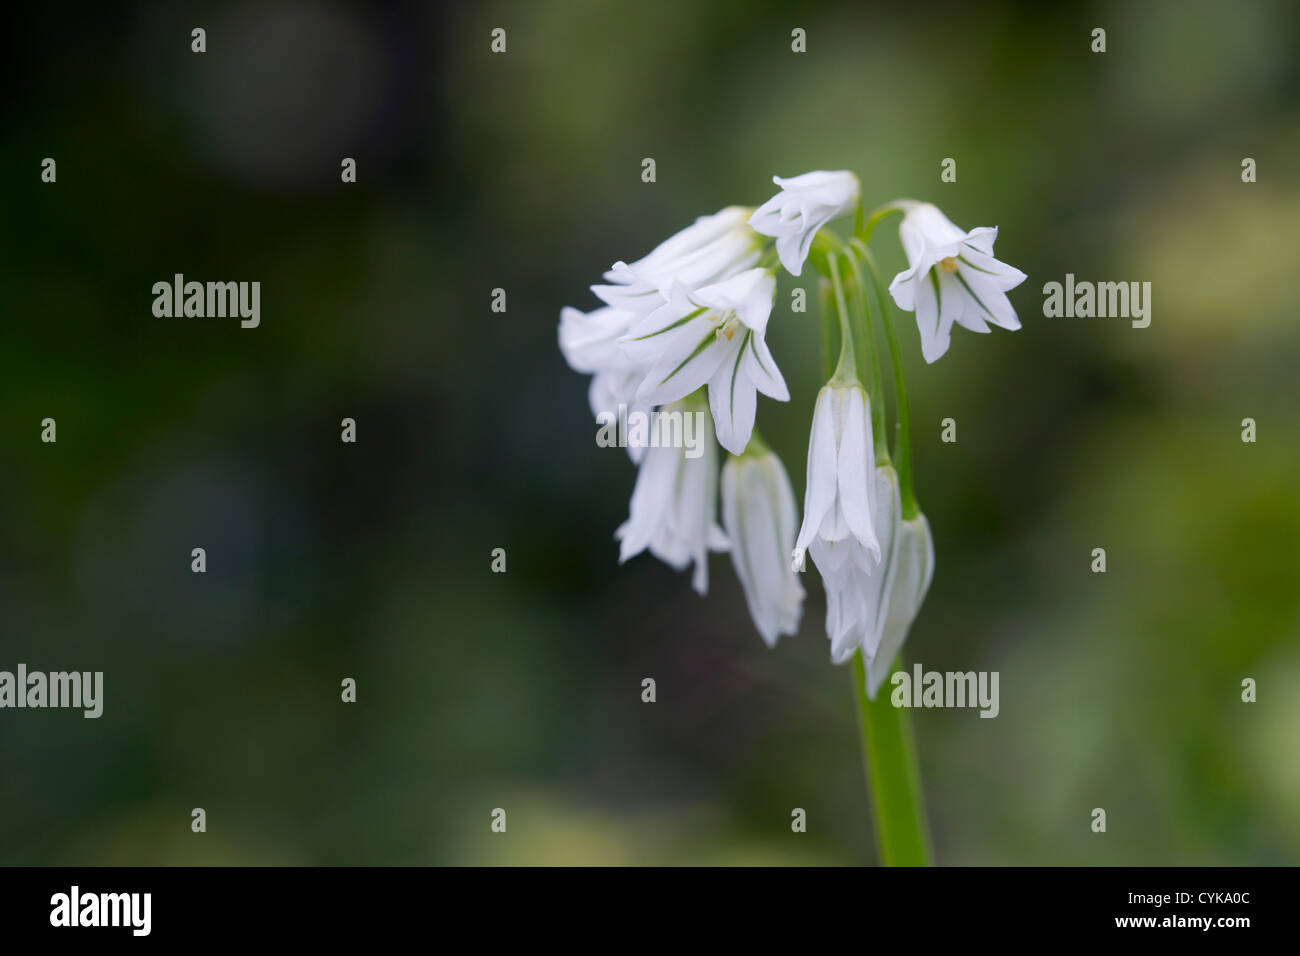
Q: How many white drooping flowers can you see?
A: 10